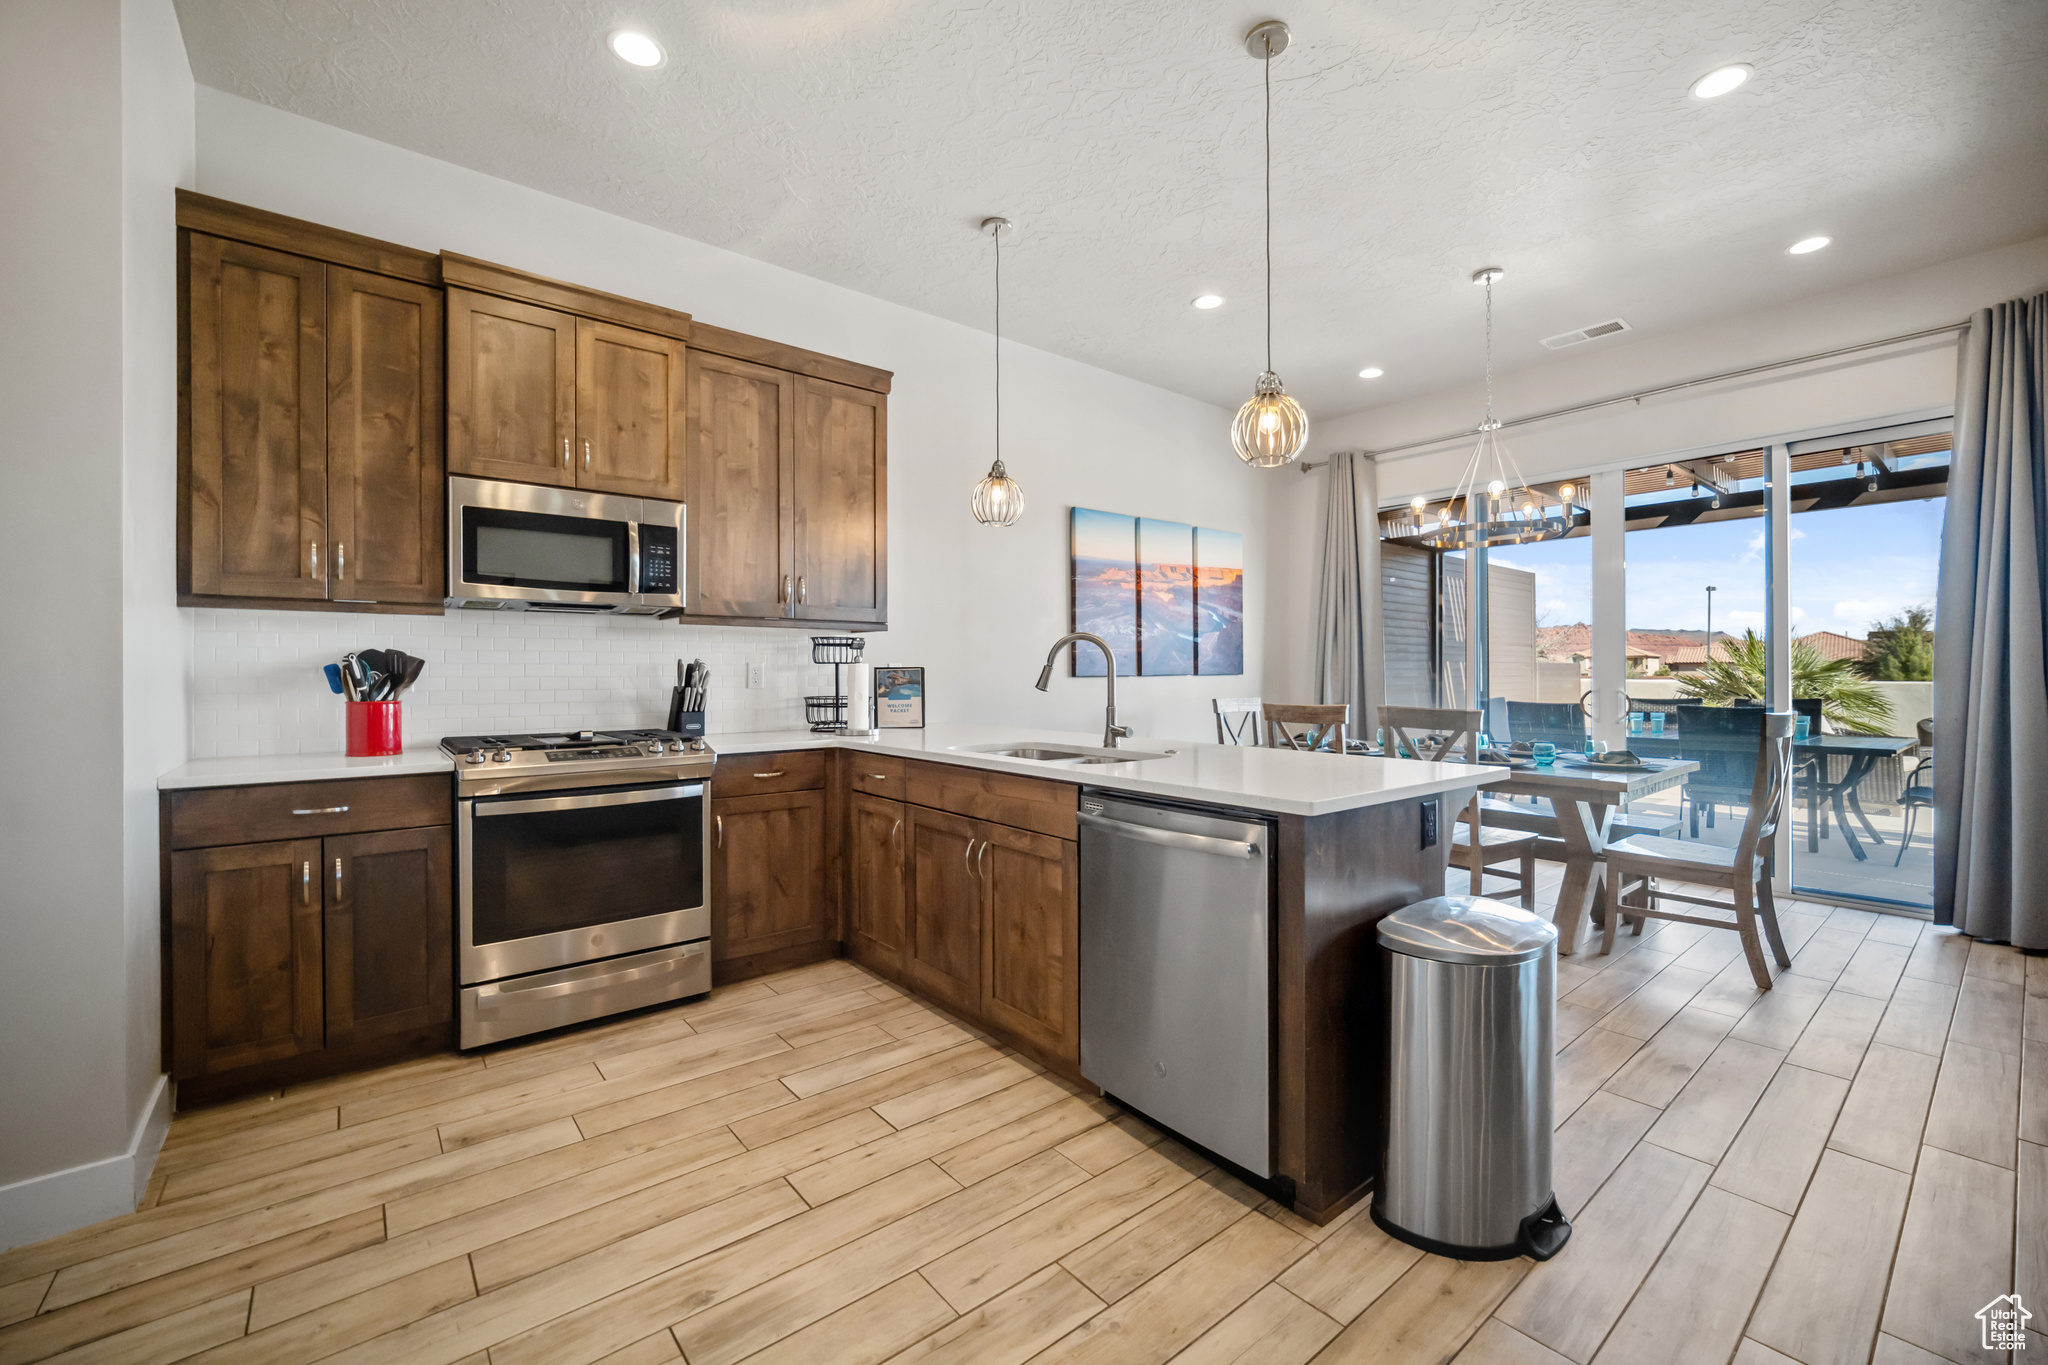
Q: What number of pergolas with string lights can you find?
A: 1